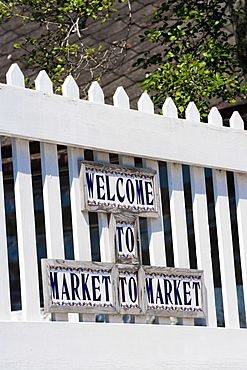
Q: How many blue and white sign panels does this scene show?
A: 5